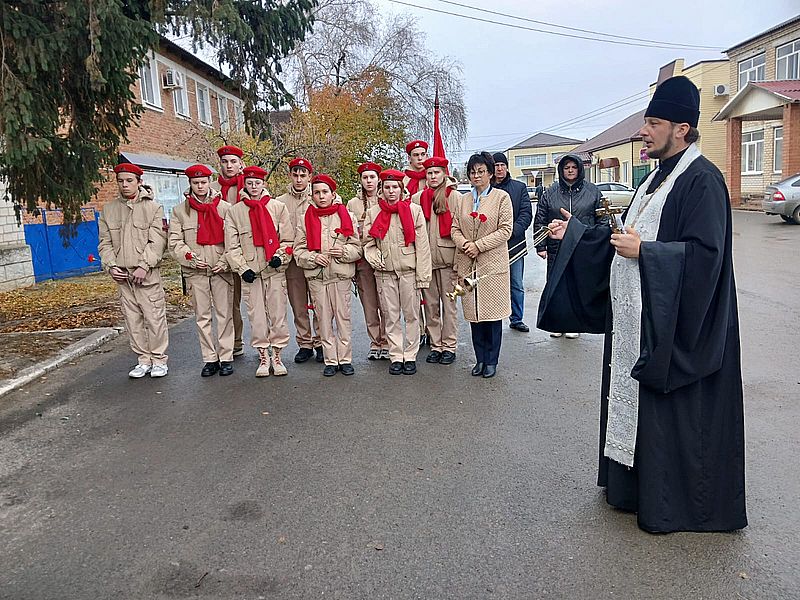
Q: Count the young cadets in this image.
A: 10